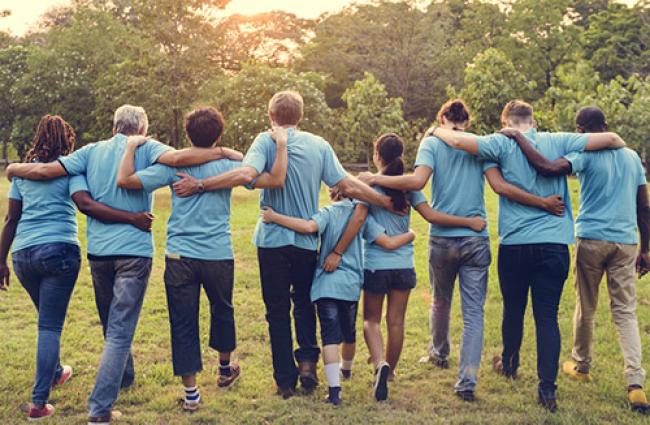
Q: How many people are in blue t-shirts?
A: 9